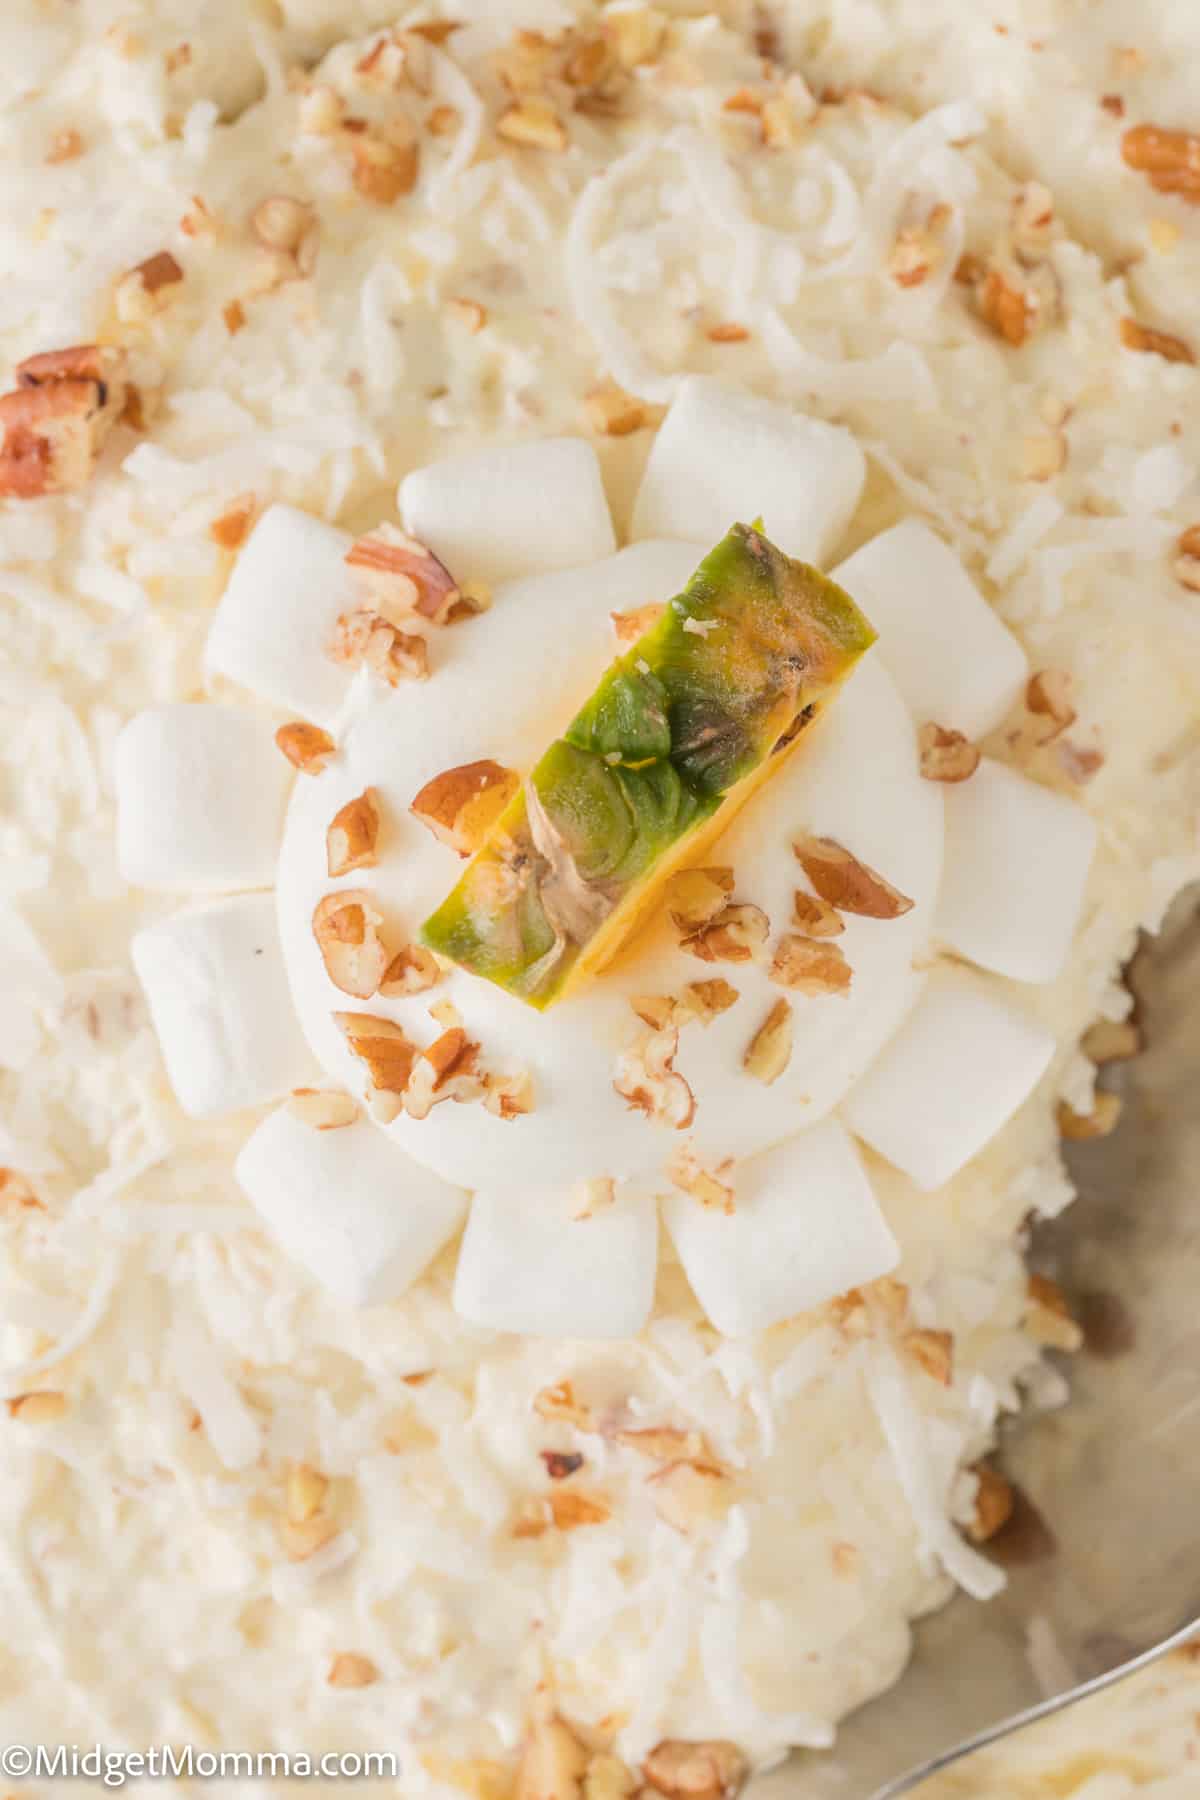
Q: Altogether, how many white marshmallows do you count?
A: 11